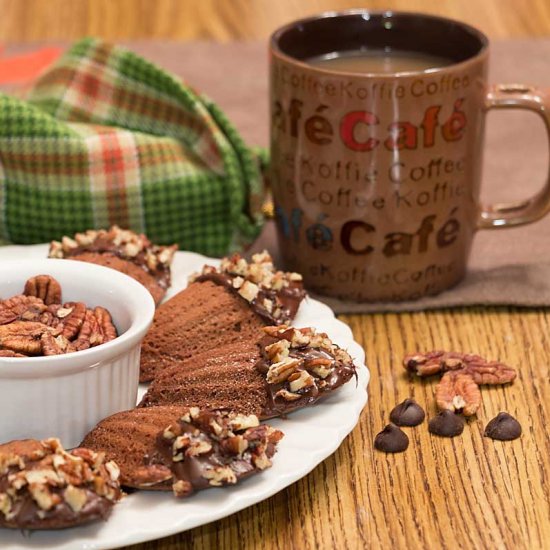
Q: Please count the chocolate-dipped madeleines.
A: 5